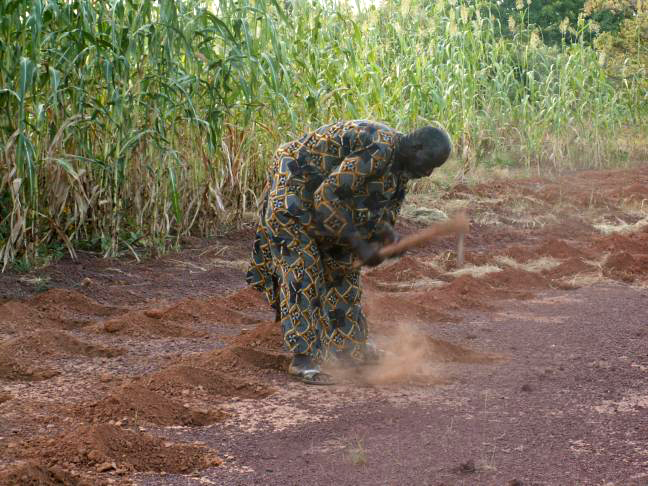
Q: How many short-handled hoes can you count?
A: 1